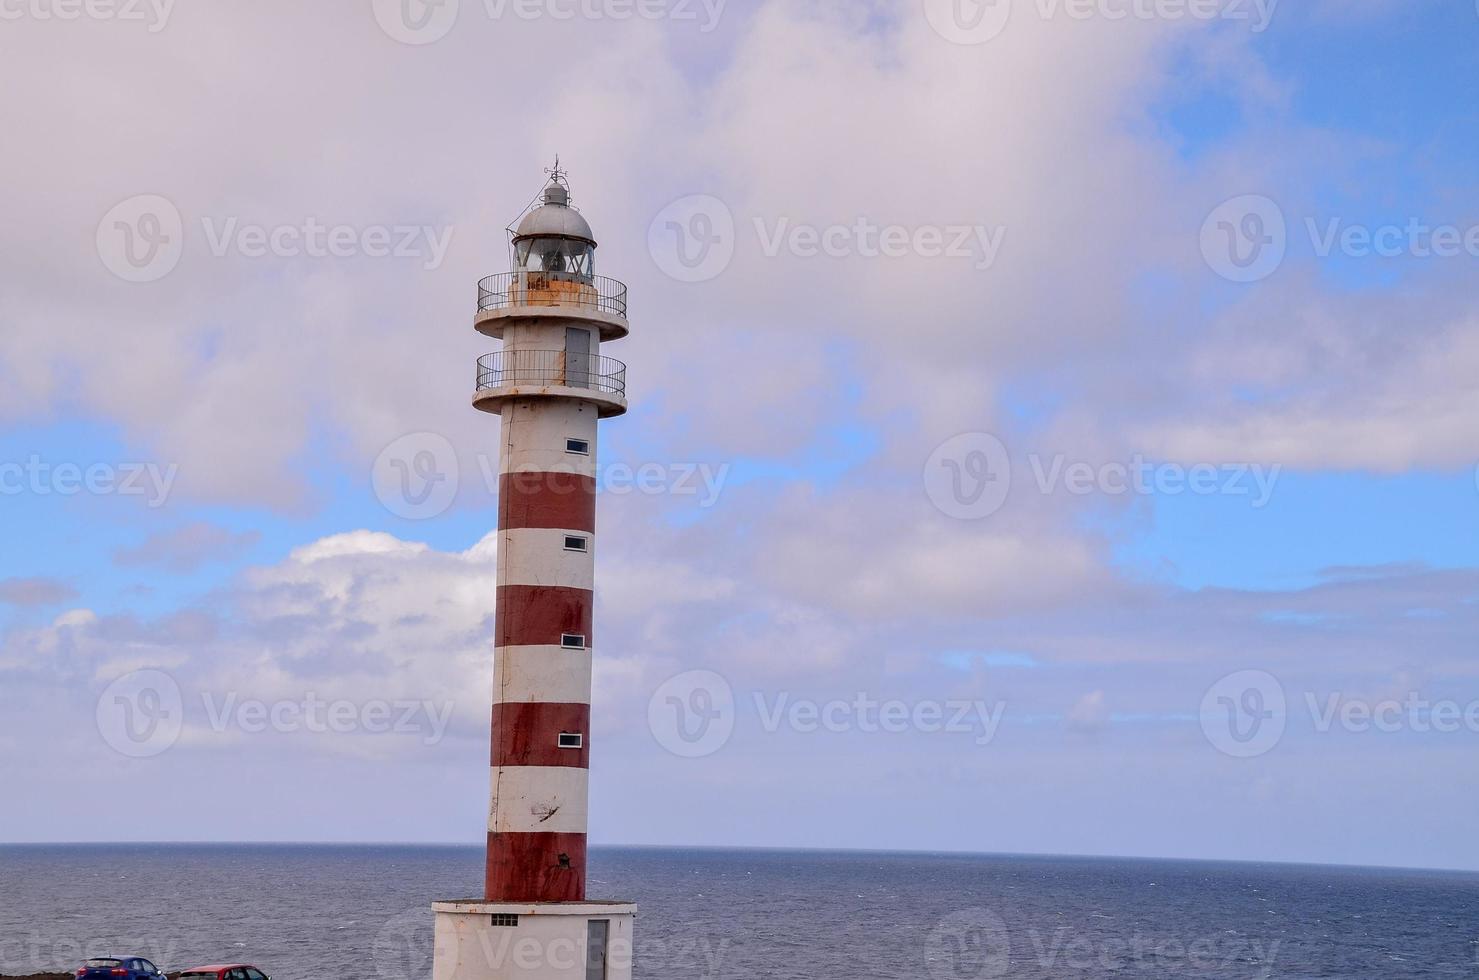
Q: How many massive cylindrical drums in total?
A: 0